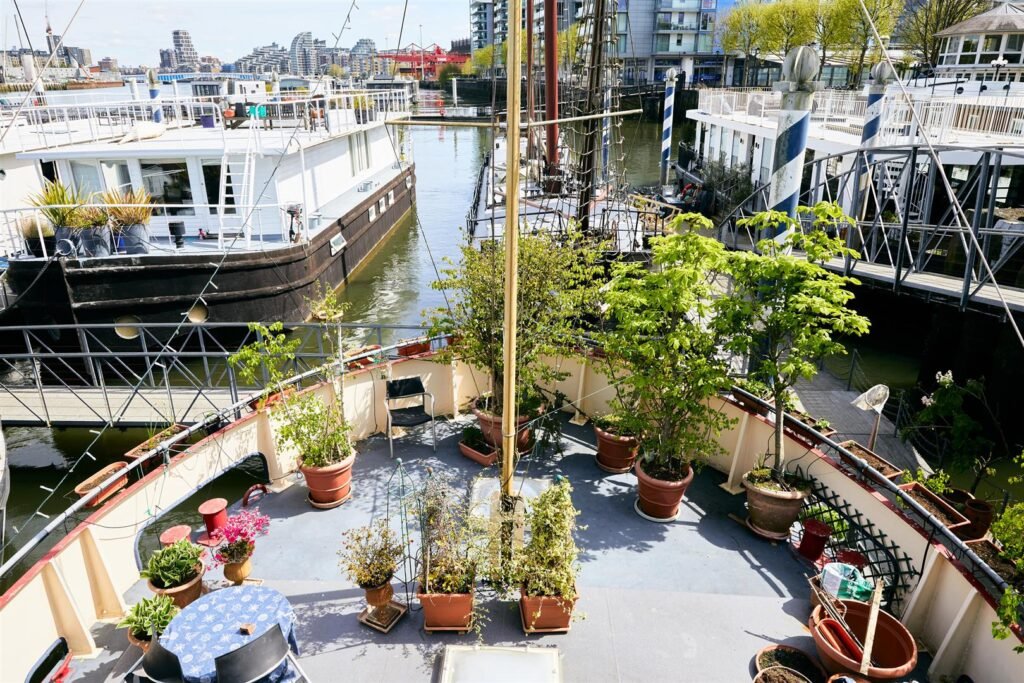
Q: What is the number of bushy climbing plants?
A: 2